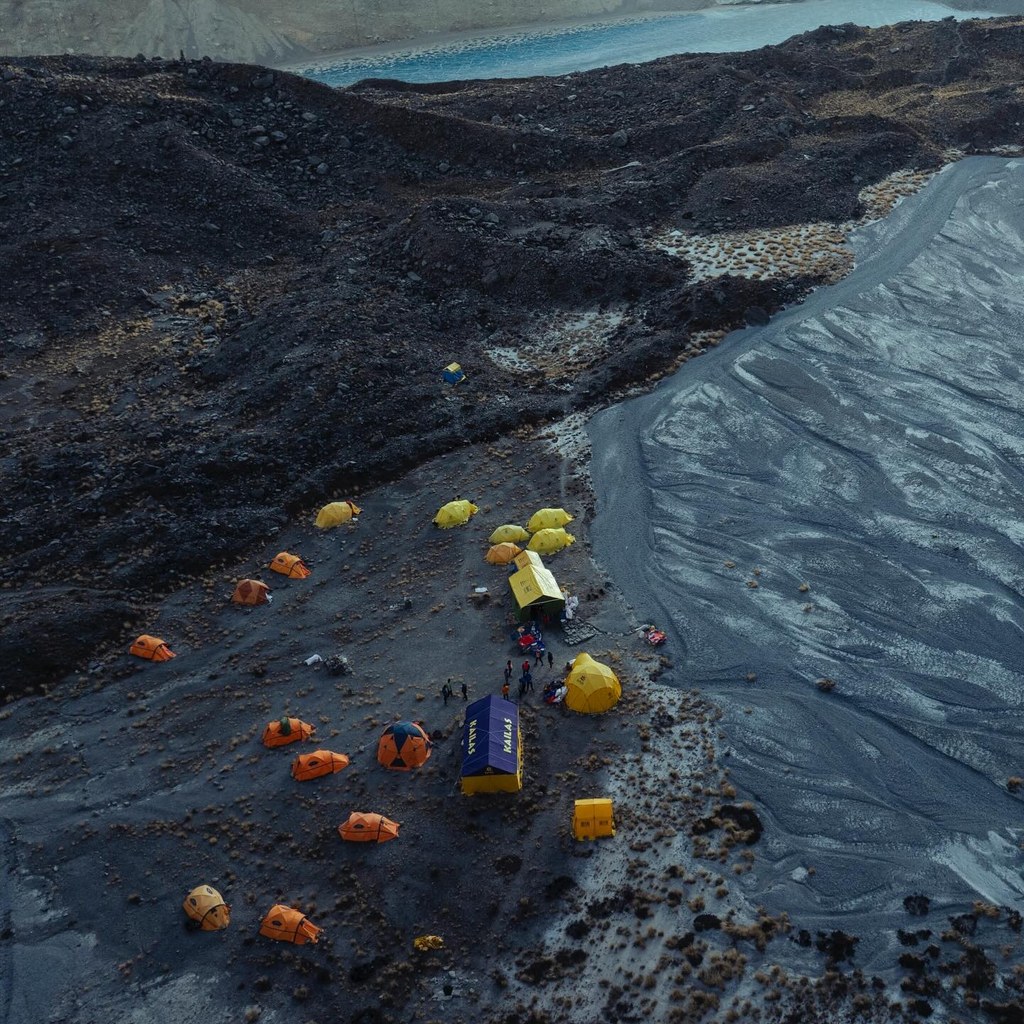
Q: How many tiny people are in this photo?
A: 11